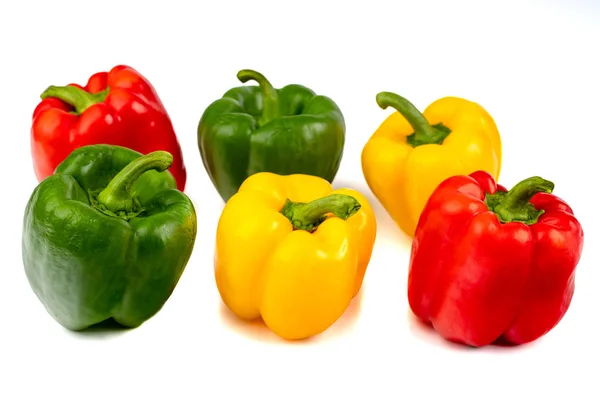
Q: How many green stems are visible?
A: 6